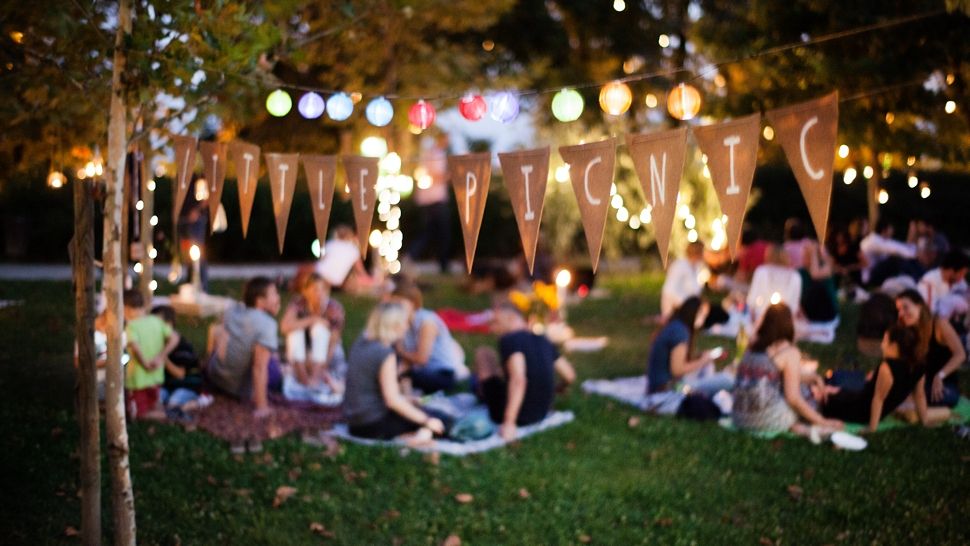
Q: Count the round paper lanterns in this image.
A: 10